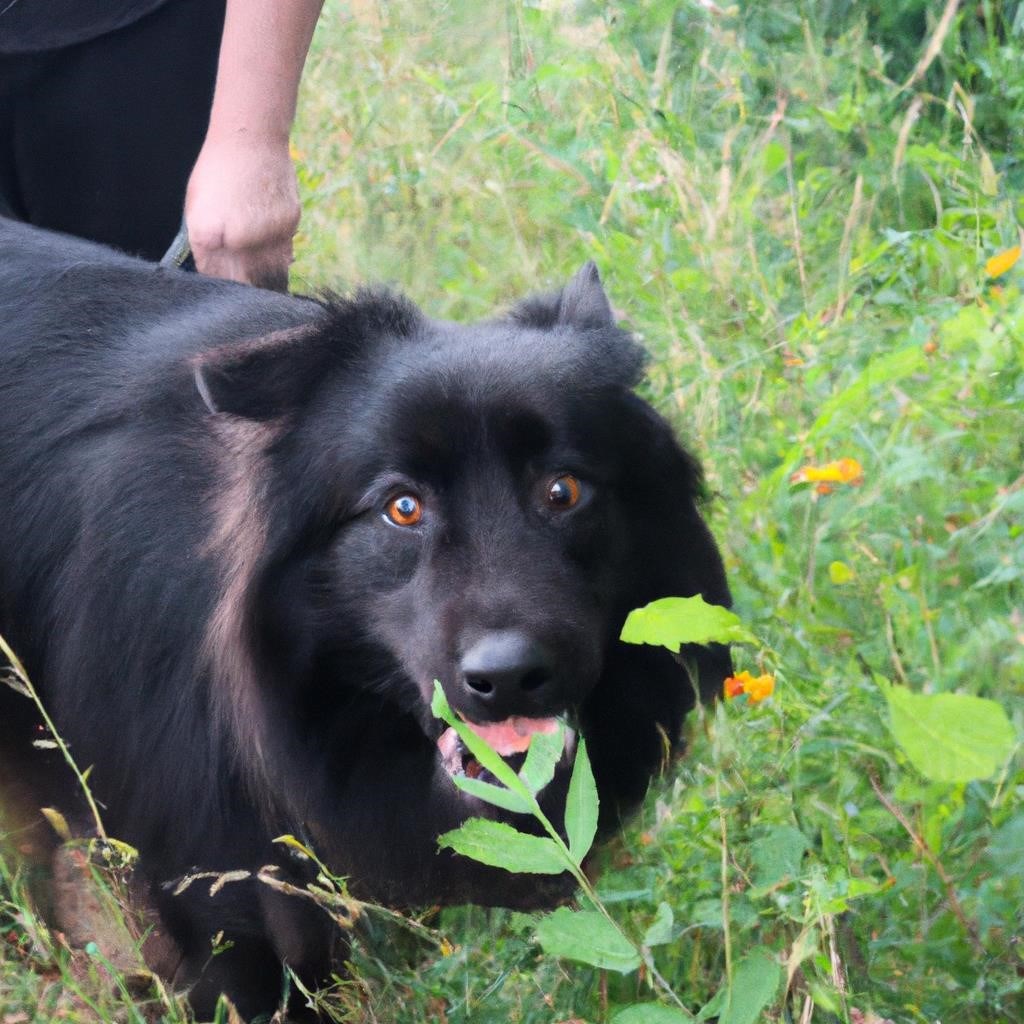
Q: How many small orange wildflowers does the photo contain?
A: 3